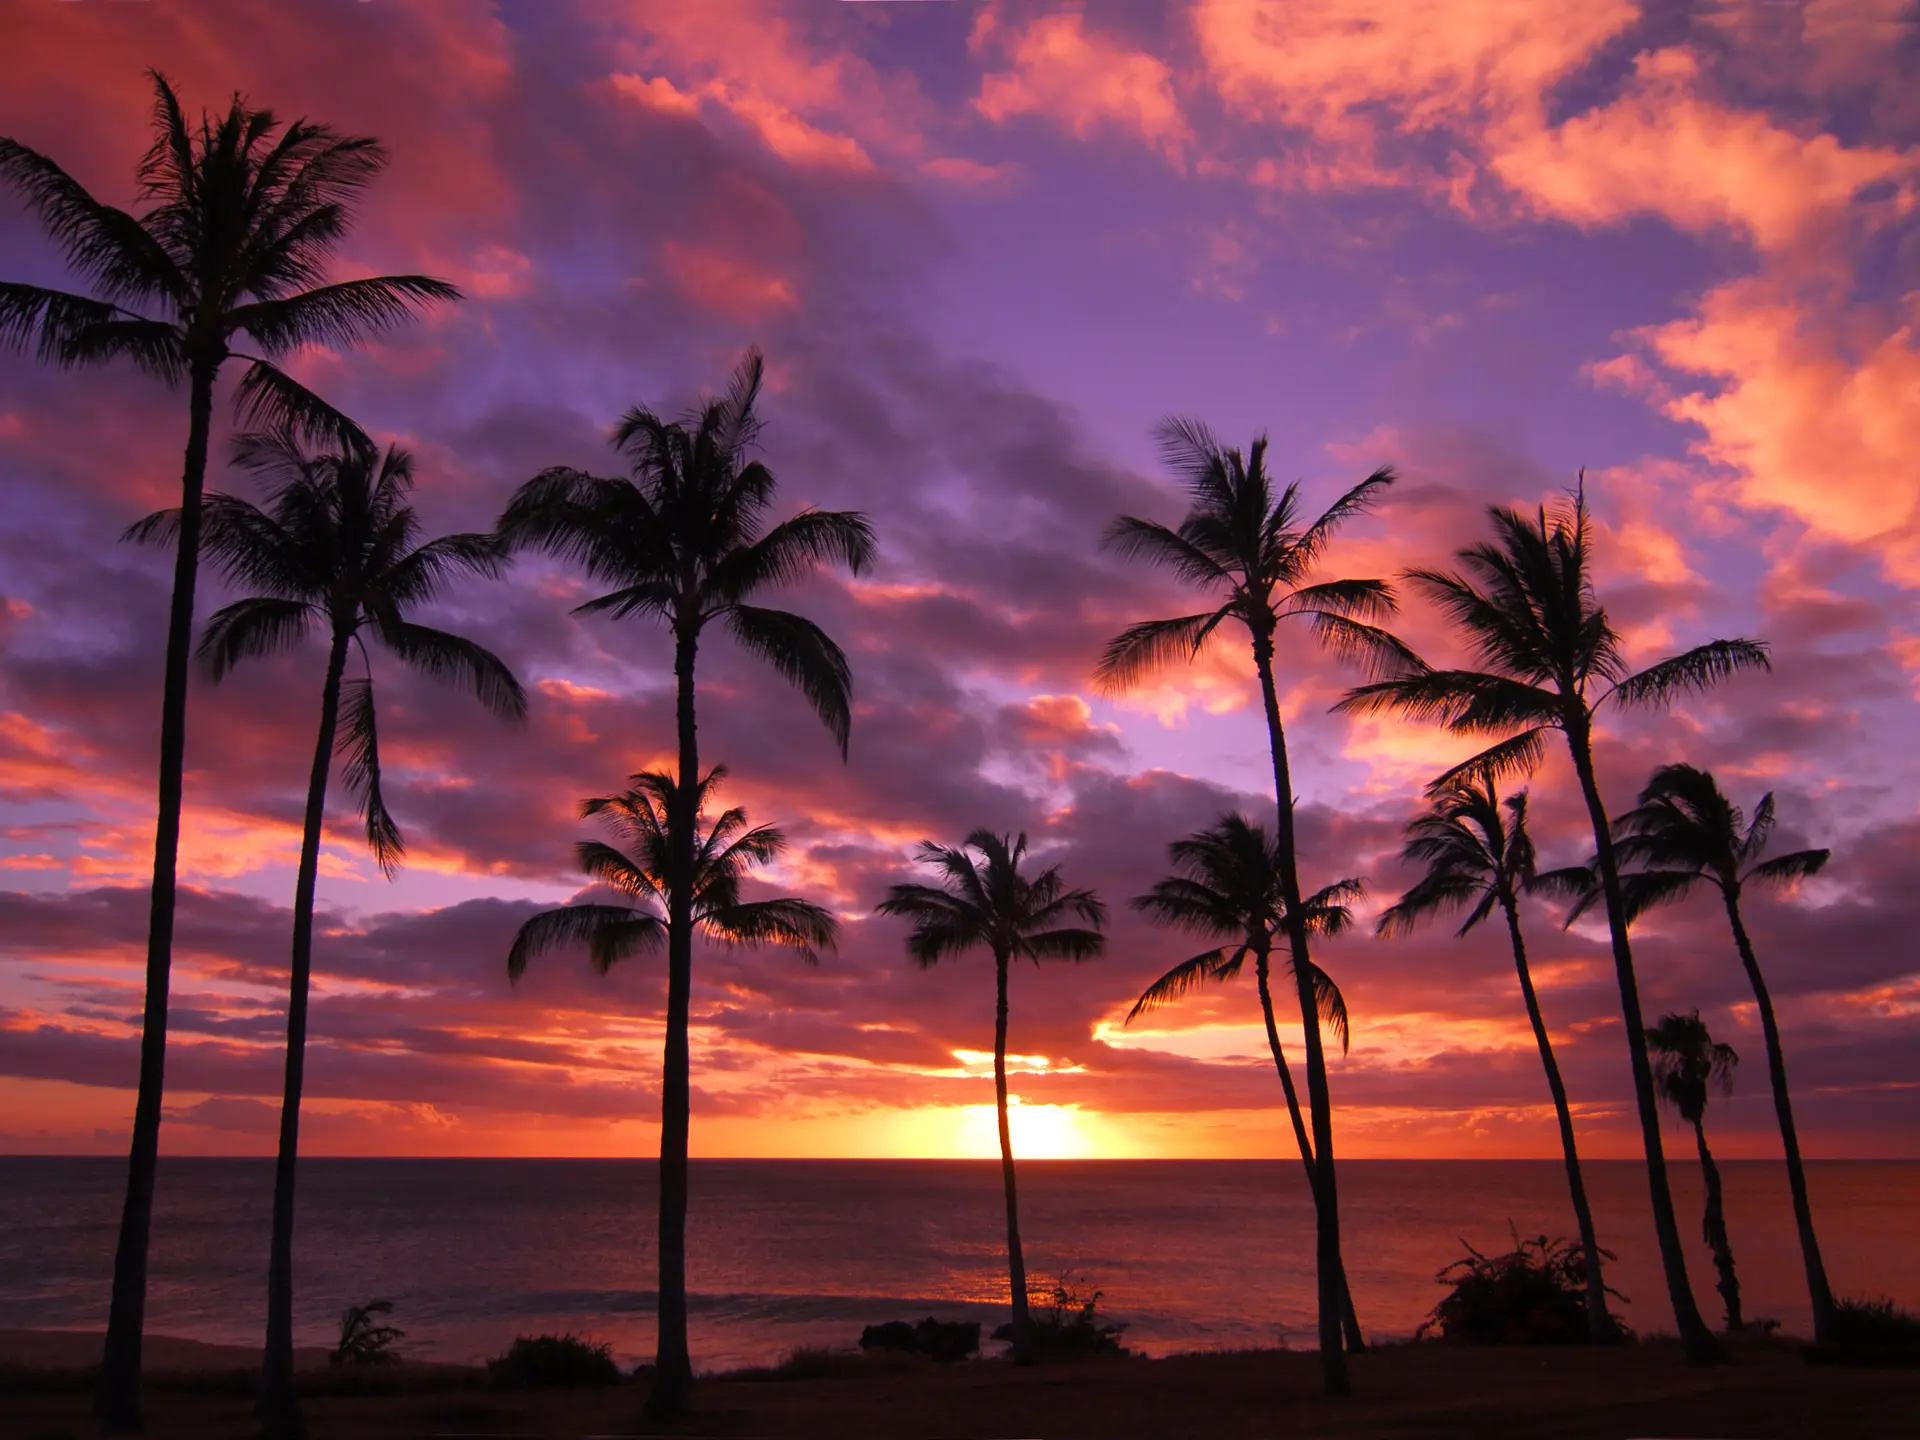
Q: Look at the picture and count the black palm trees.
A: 11